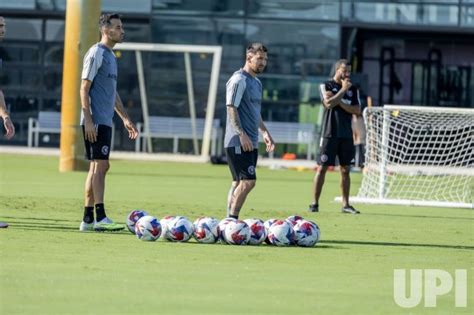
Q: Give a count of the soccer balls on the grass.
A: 12